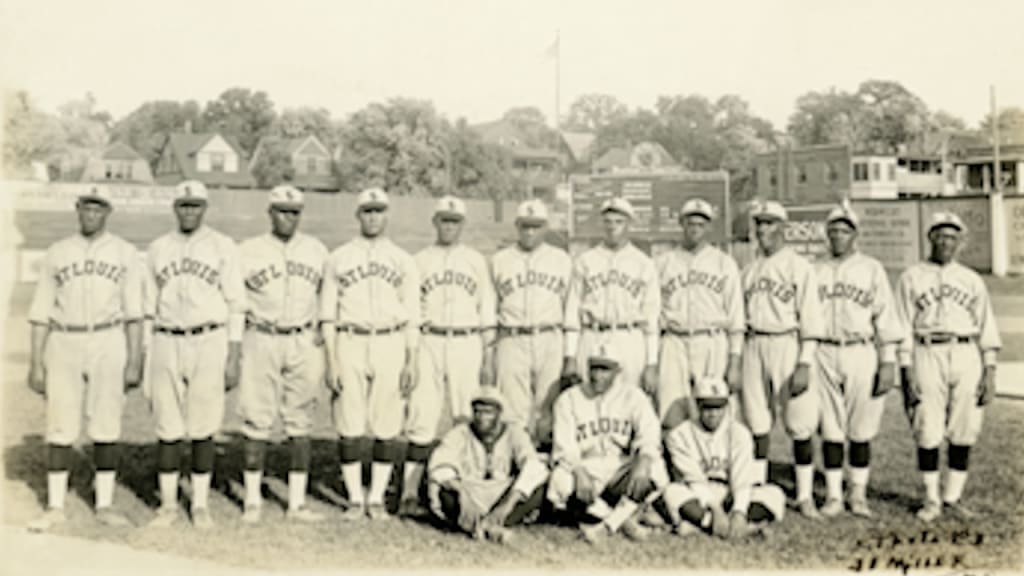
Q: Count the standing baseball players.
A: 11